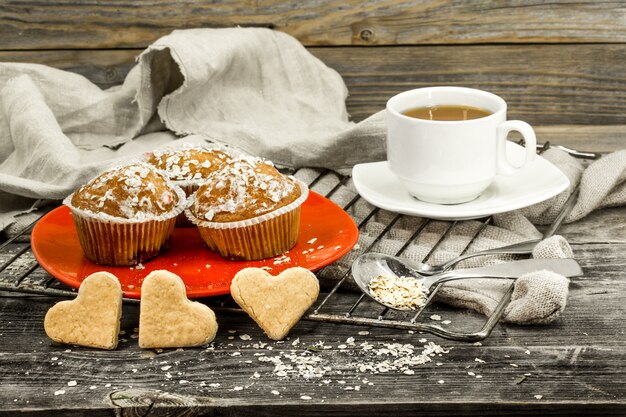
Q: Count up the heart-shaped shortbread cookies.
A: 3